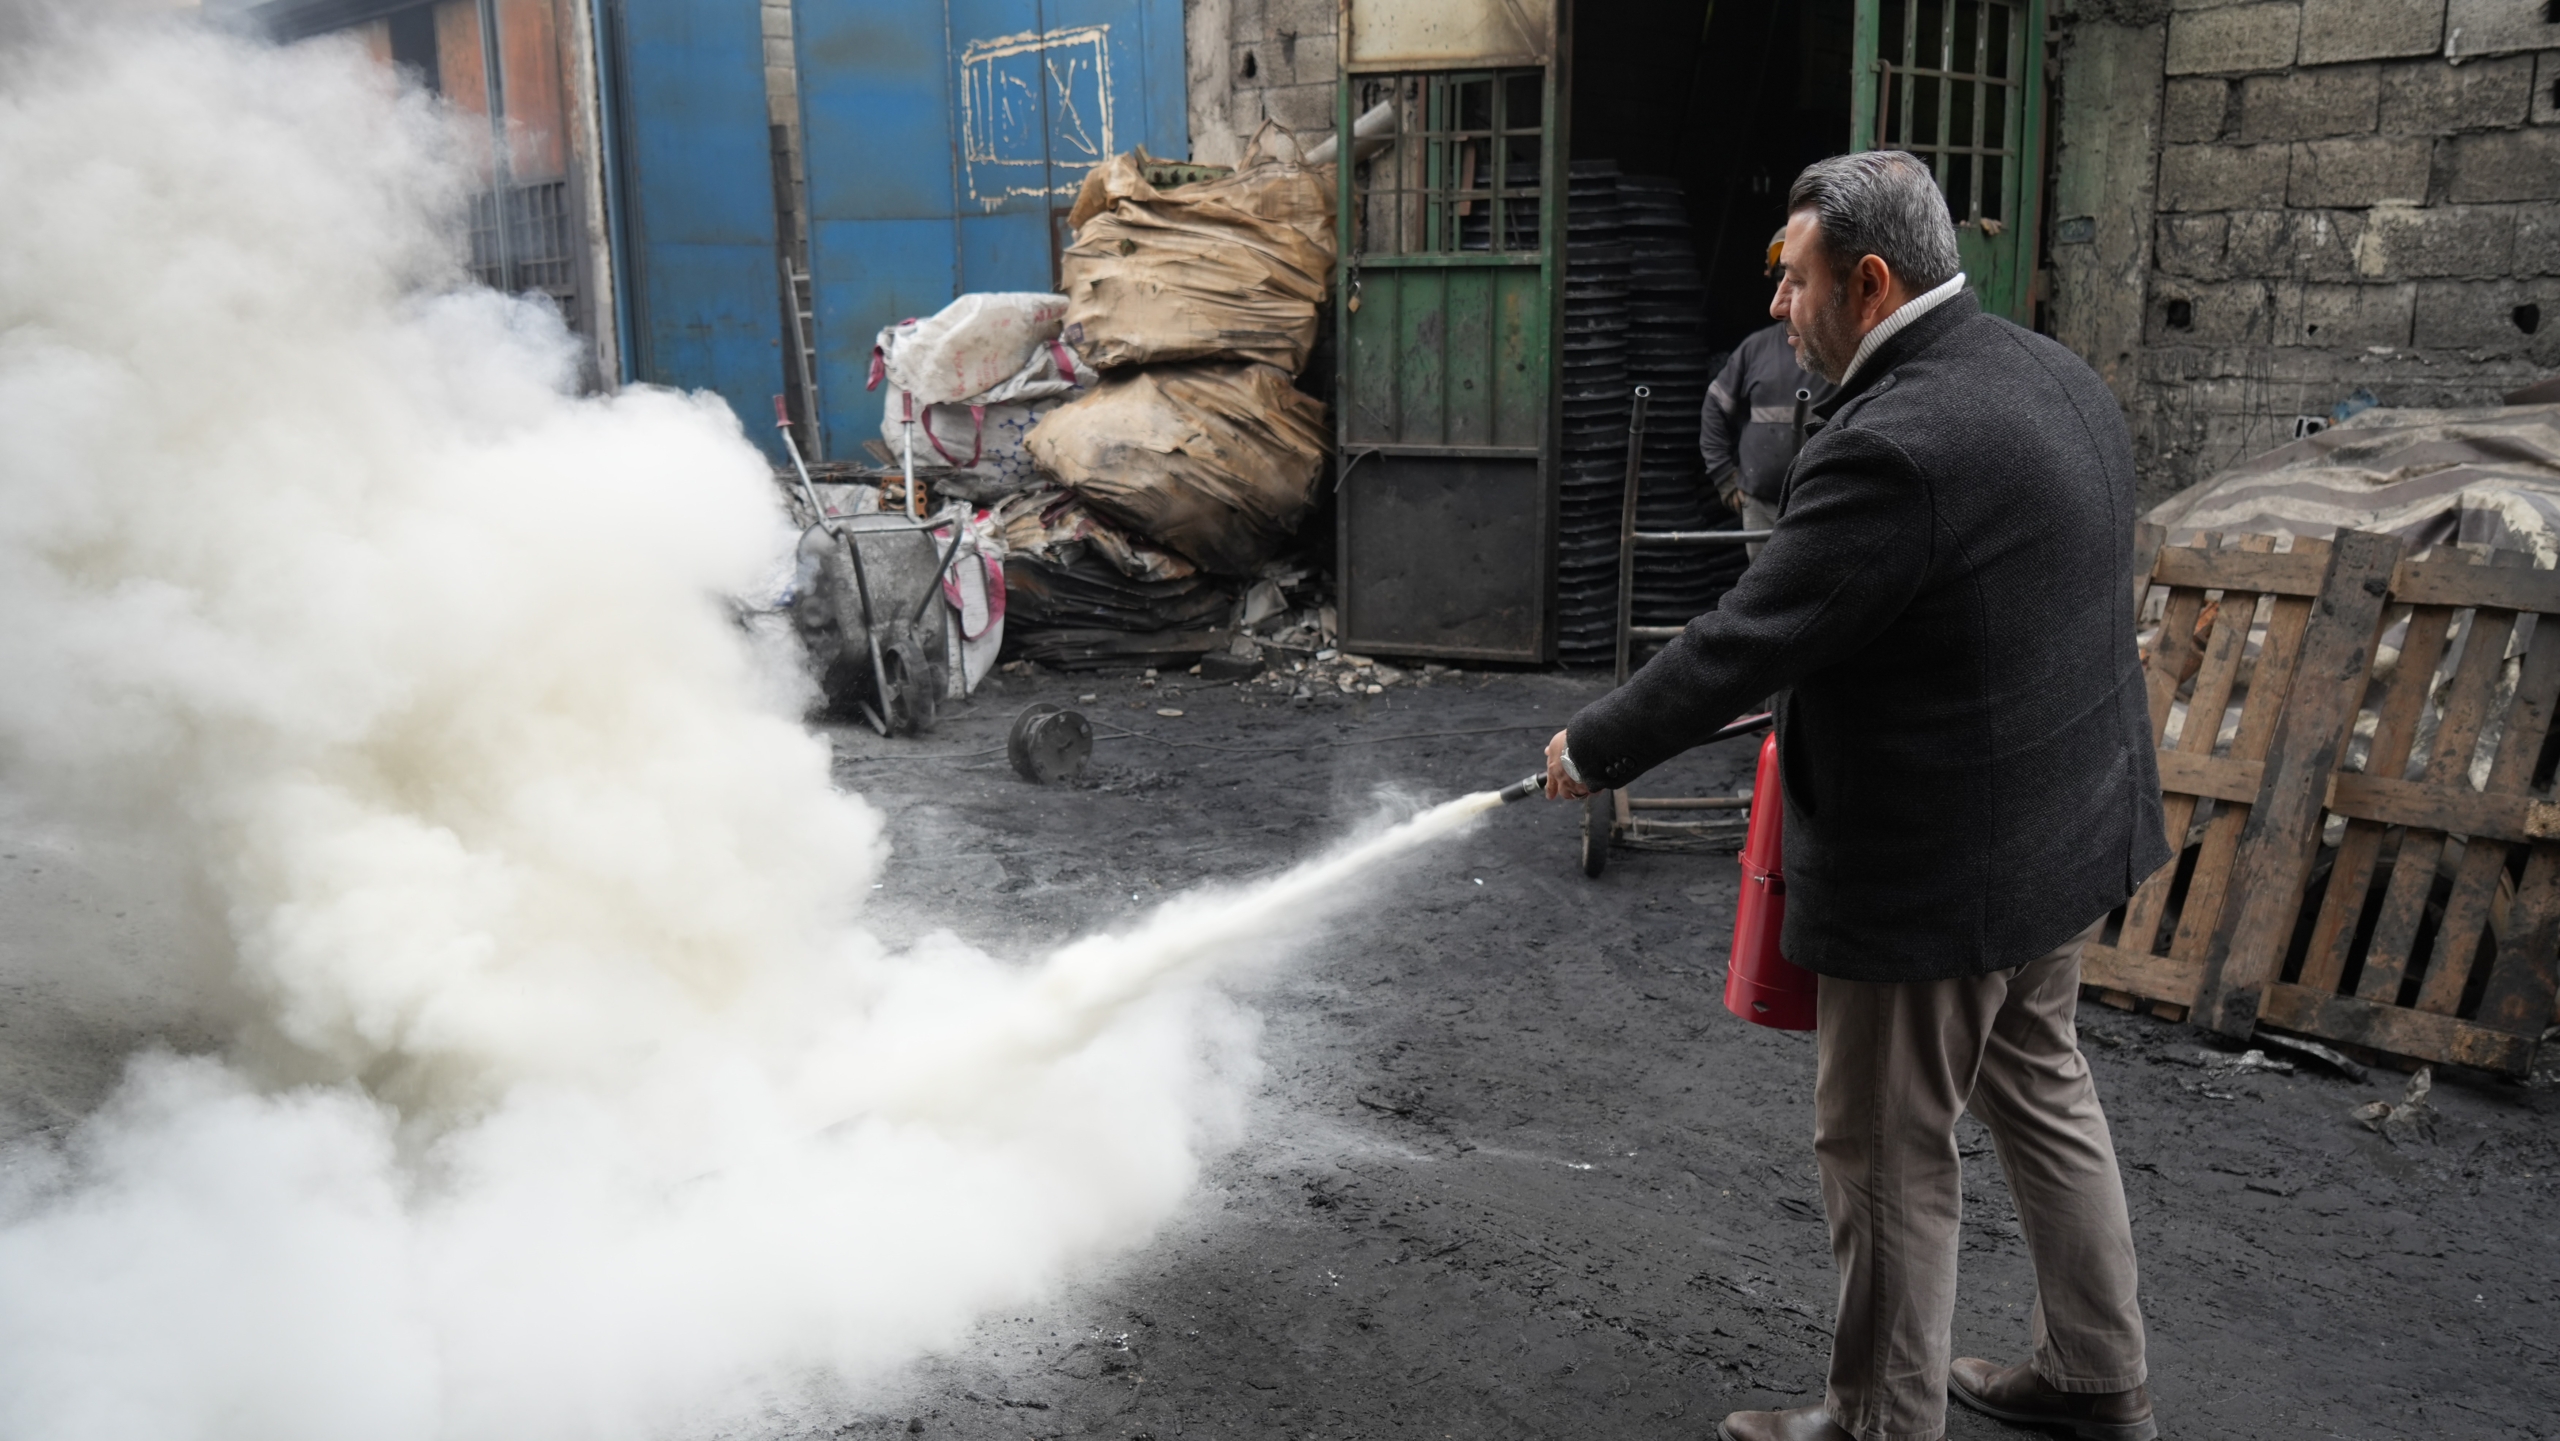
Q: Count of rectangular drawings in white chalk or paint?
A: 1